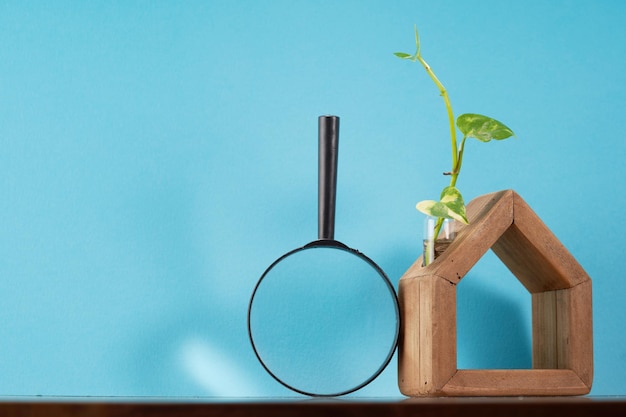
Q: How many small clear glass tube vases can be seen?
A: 1